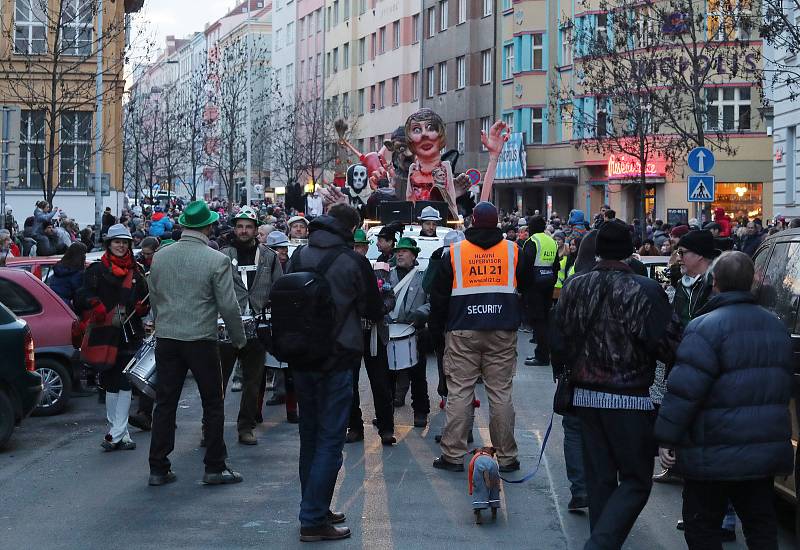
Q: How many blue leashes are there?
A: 1